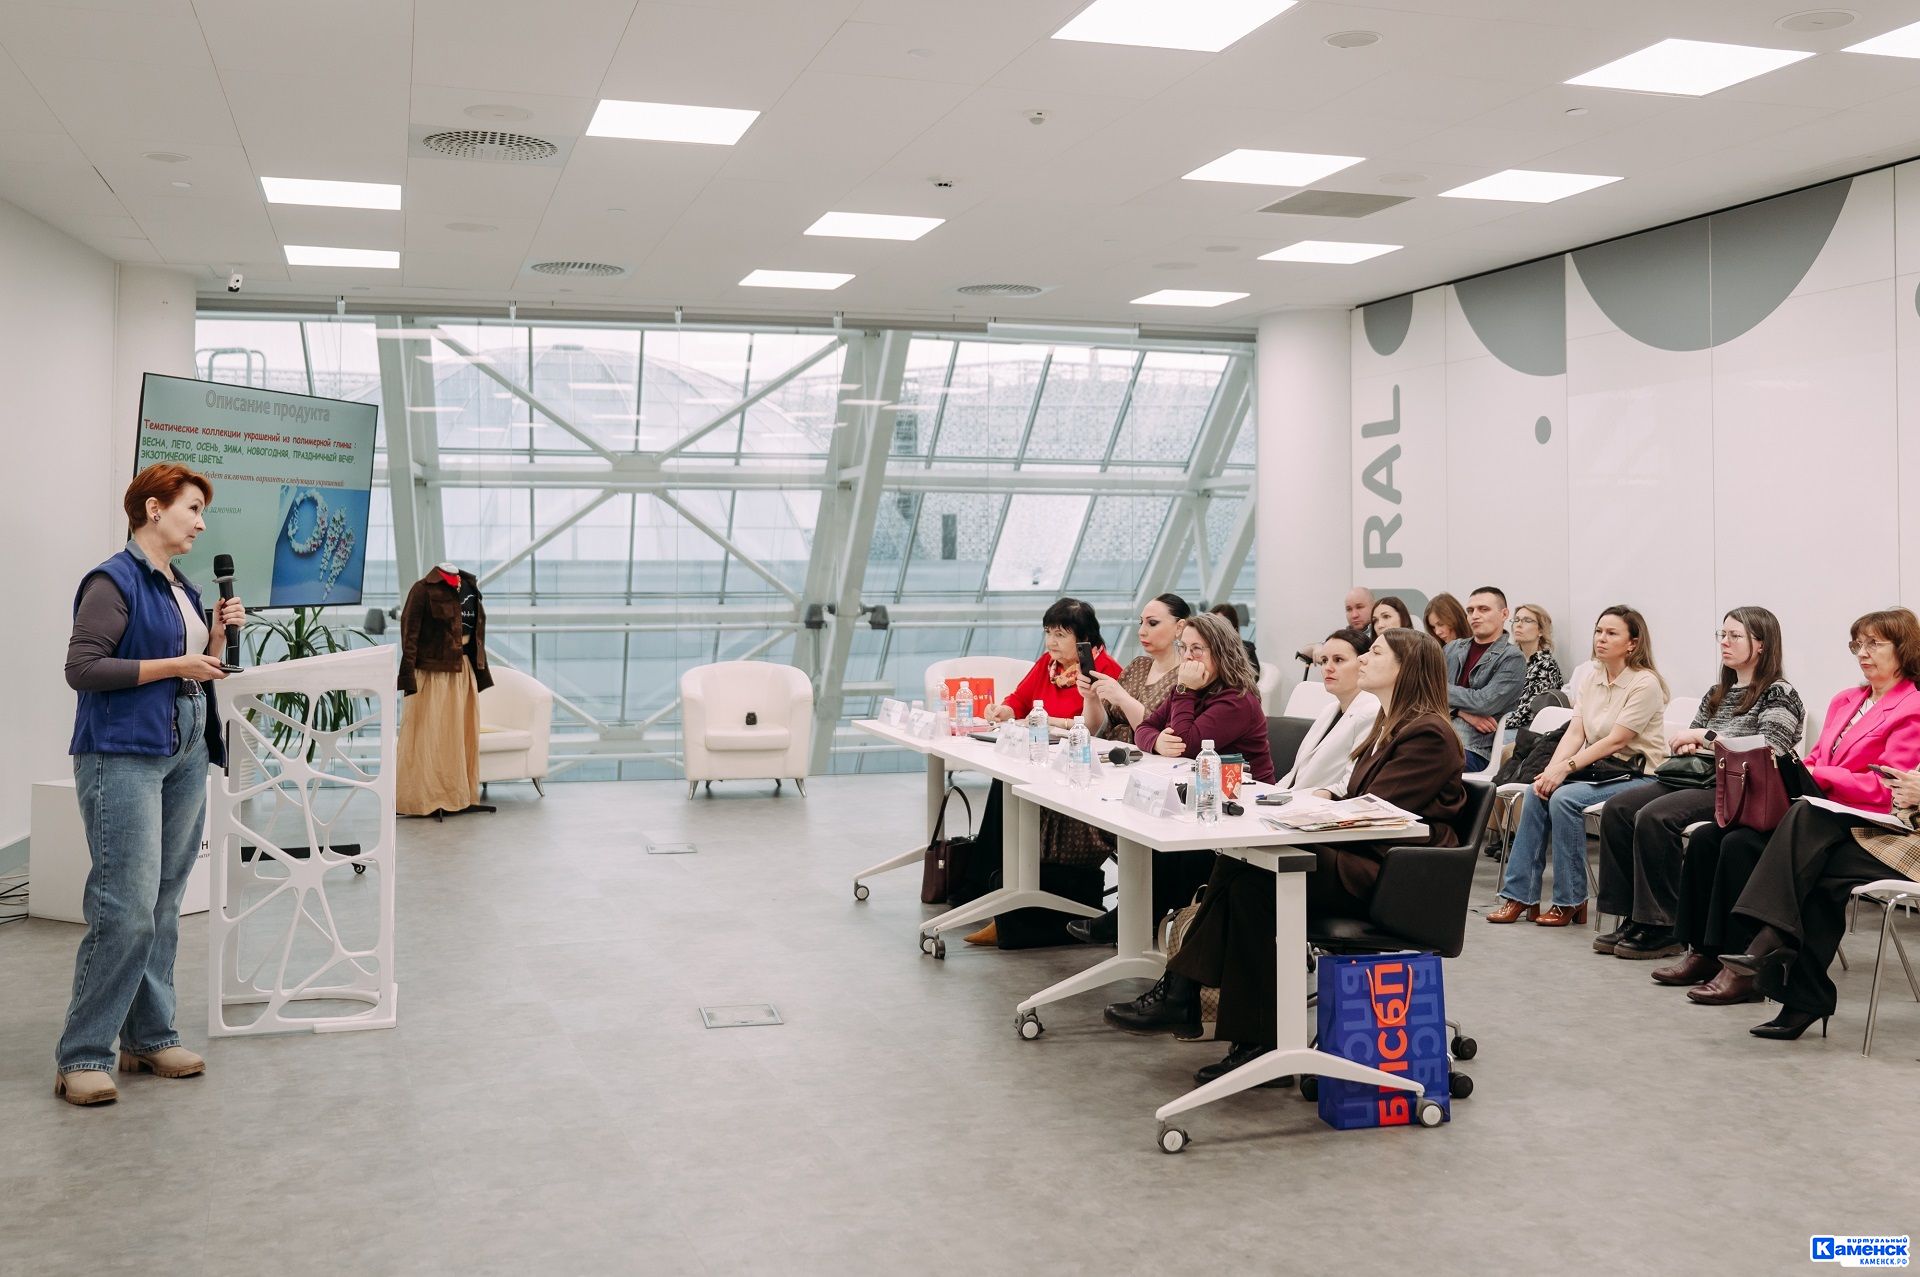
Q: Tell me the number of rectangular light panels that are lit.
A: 12